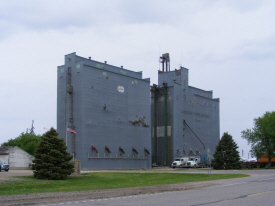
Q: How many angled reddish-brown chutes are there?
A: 5